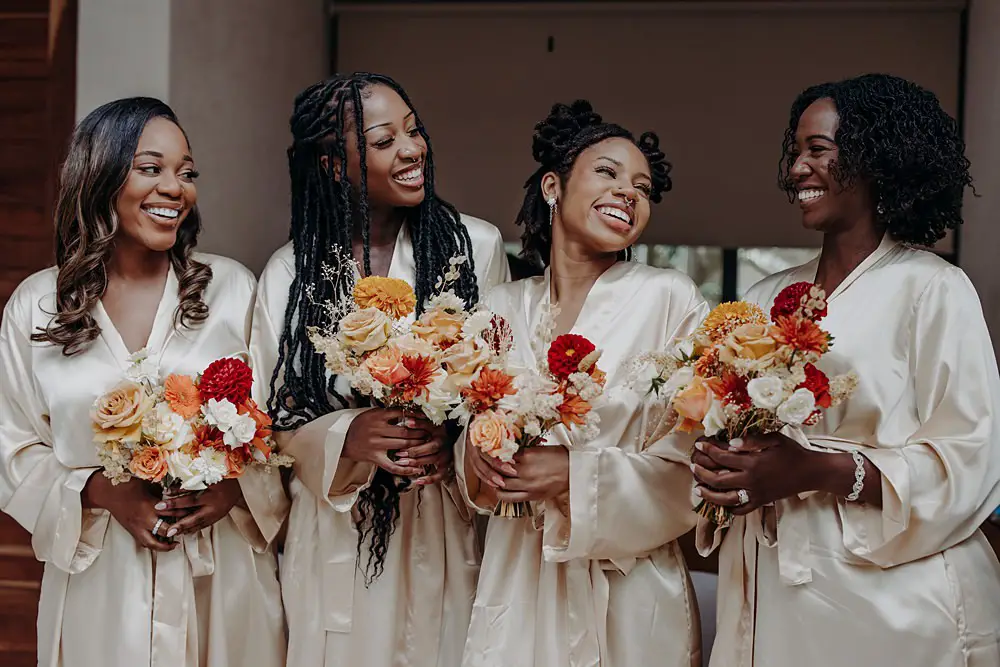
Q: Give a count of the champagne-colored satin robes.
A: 4